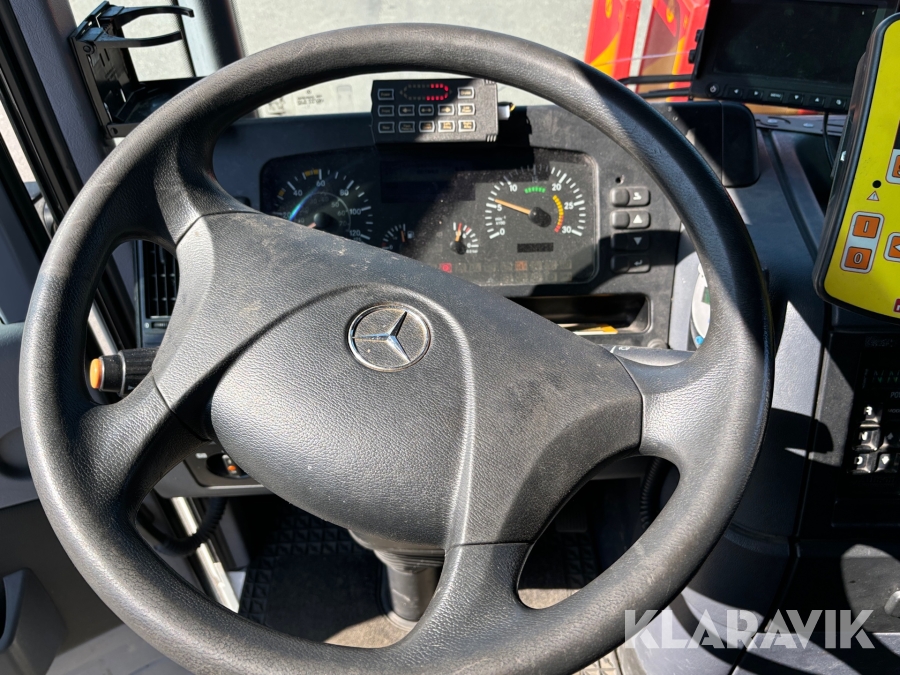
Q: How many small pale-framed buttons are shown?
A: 12